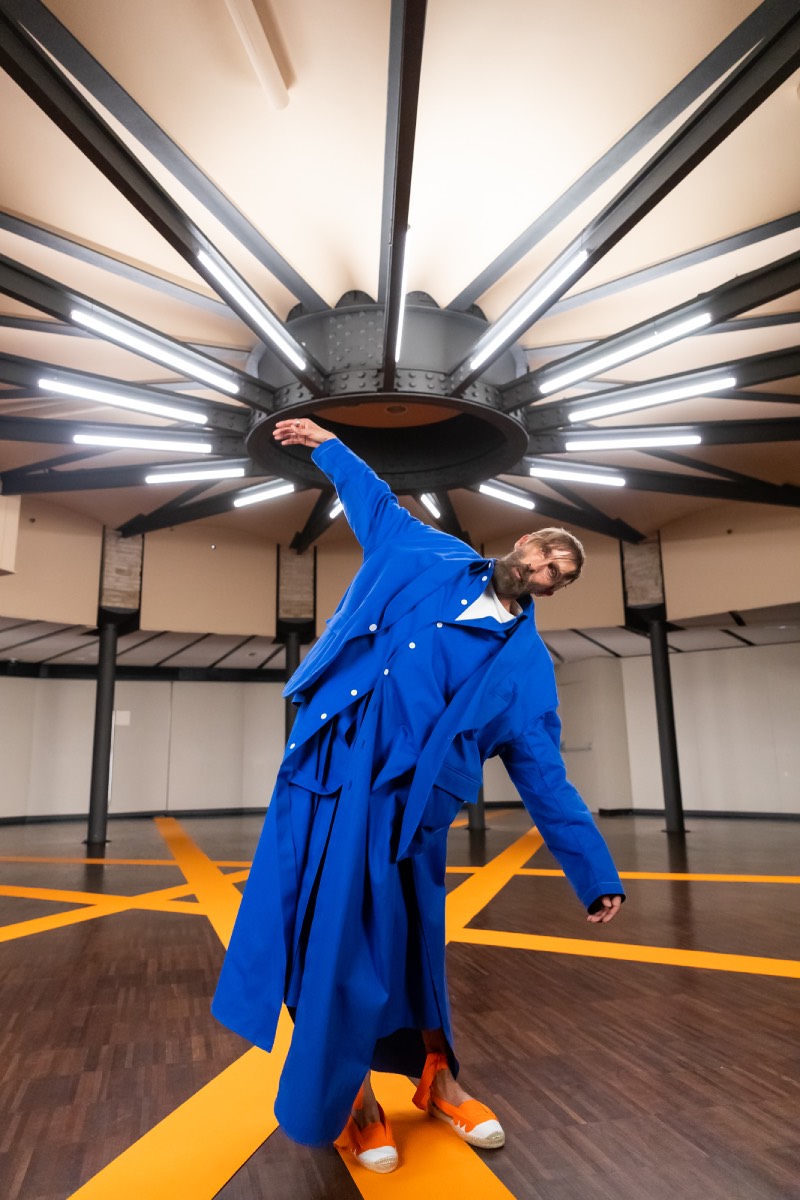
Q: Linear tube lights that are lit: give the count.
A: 15